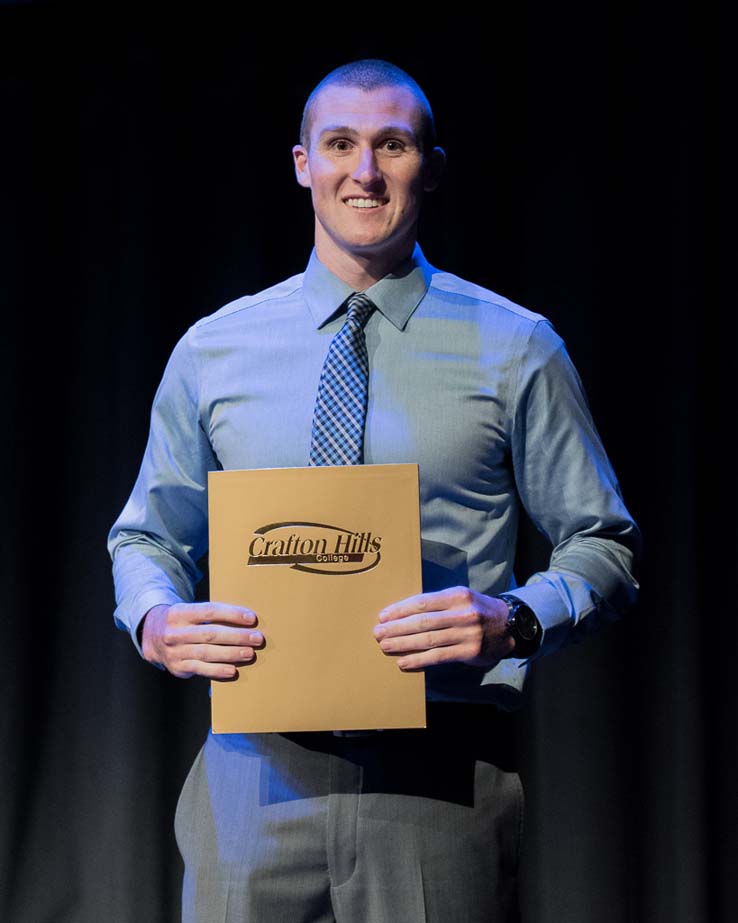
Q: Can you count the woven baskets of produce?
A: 0